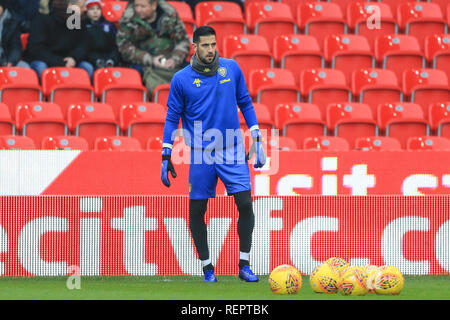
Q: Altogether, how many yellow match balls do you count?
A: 6